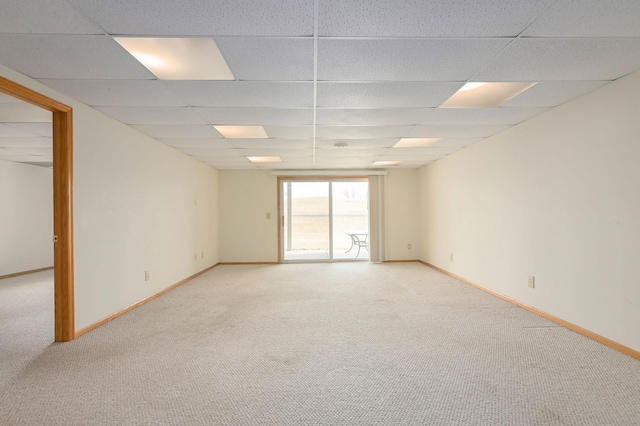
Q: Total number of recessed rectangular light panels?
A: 6